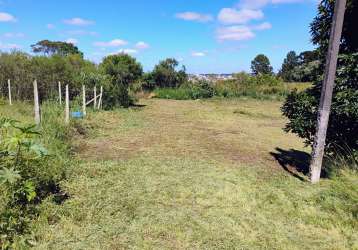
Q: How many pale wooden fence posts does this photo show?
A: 7